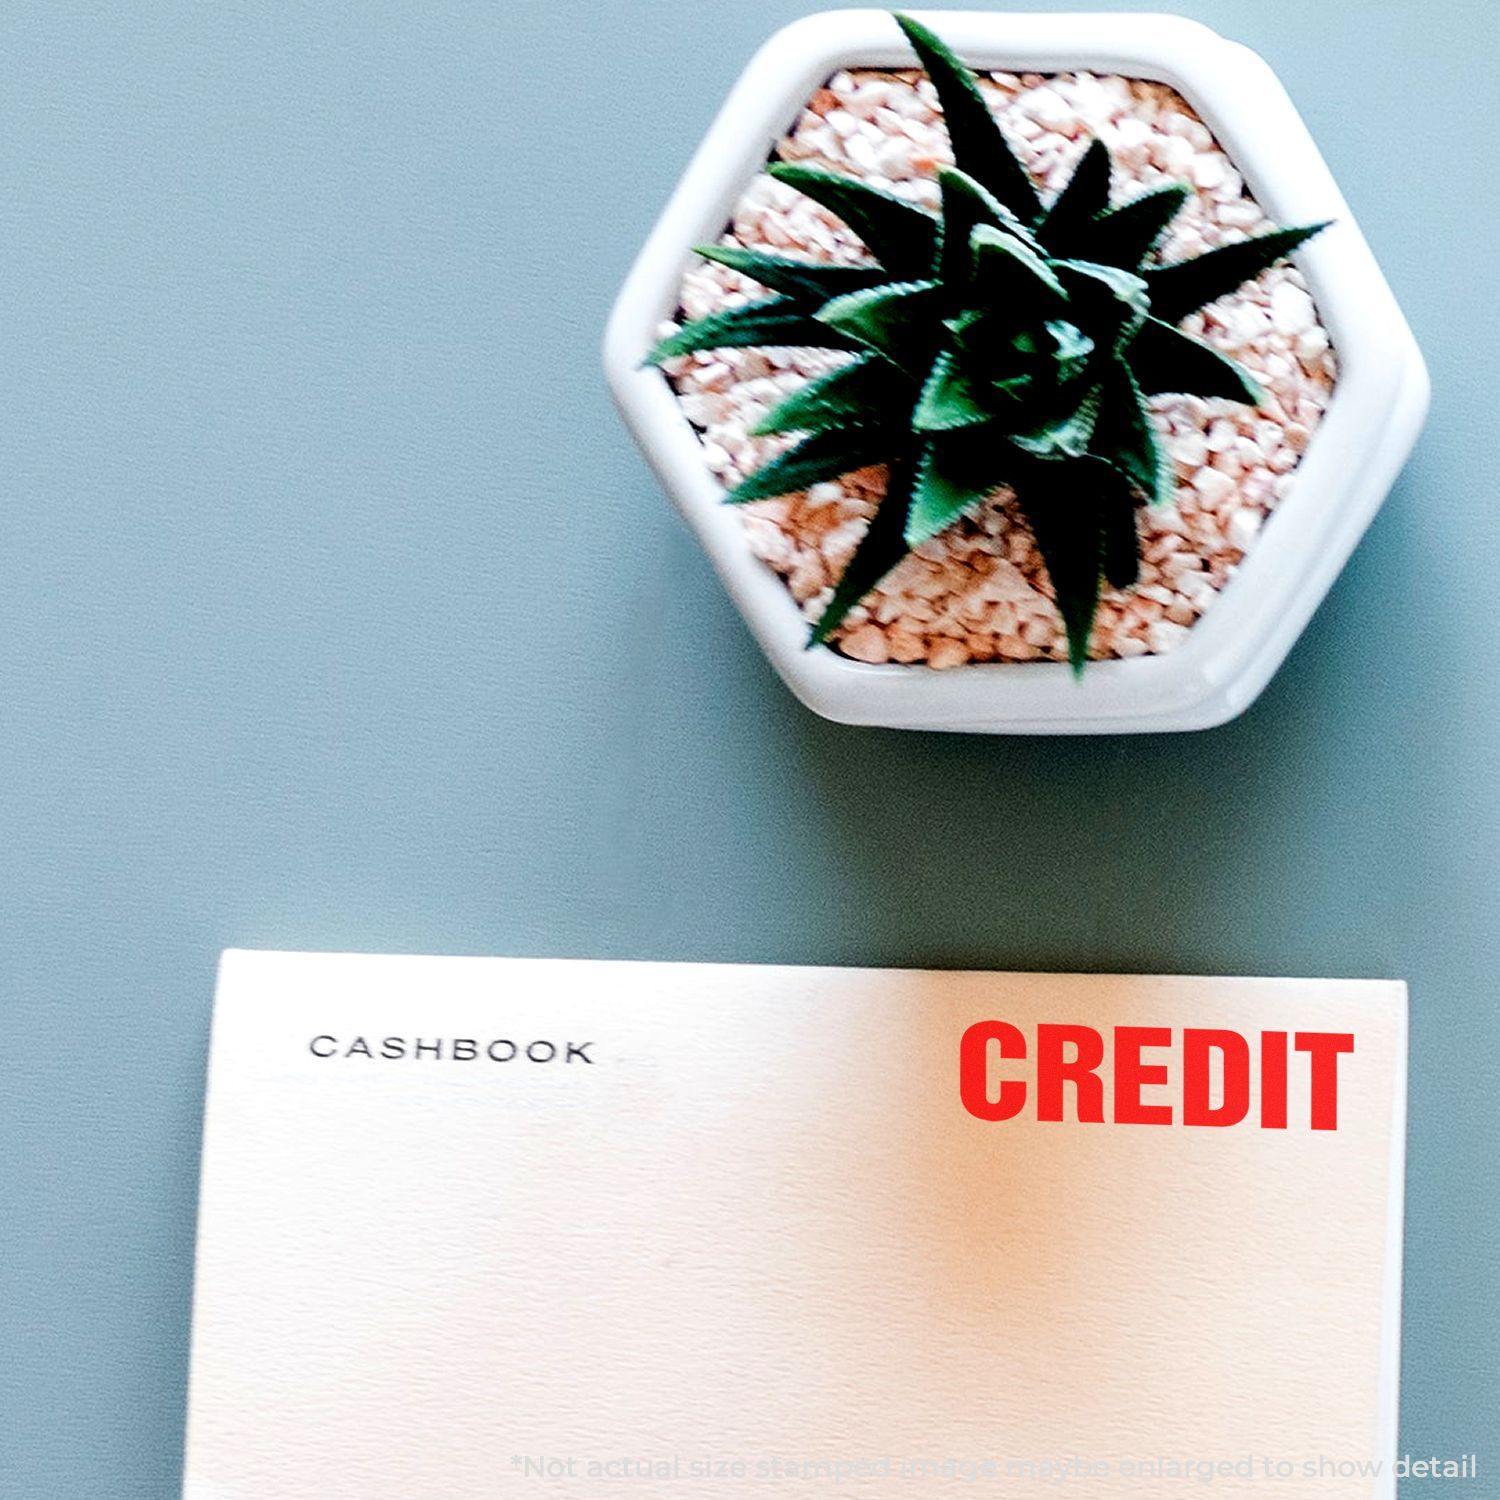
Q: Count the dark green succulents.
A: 1